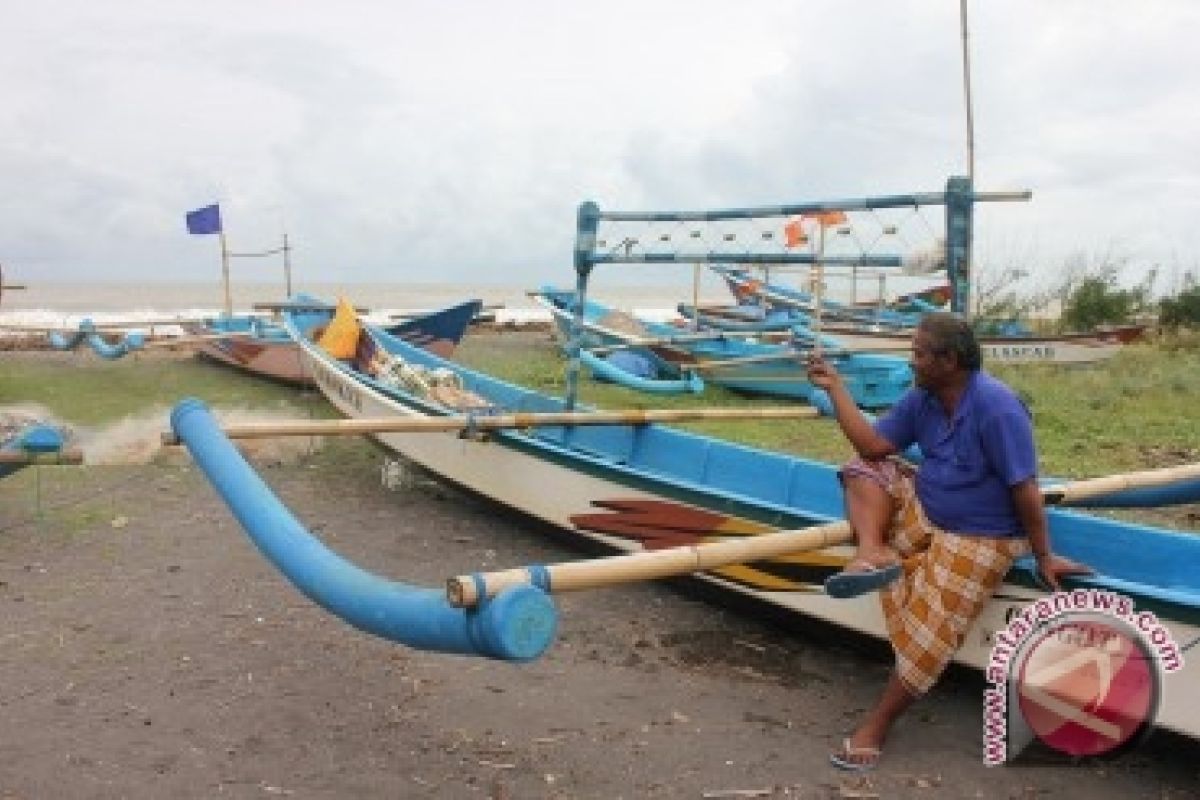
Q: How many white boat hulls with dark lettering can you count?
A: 2